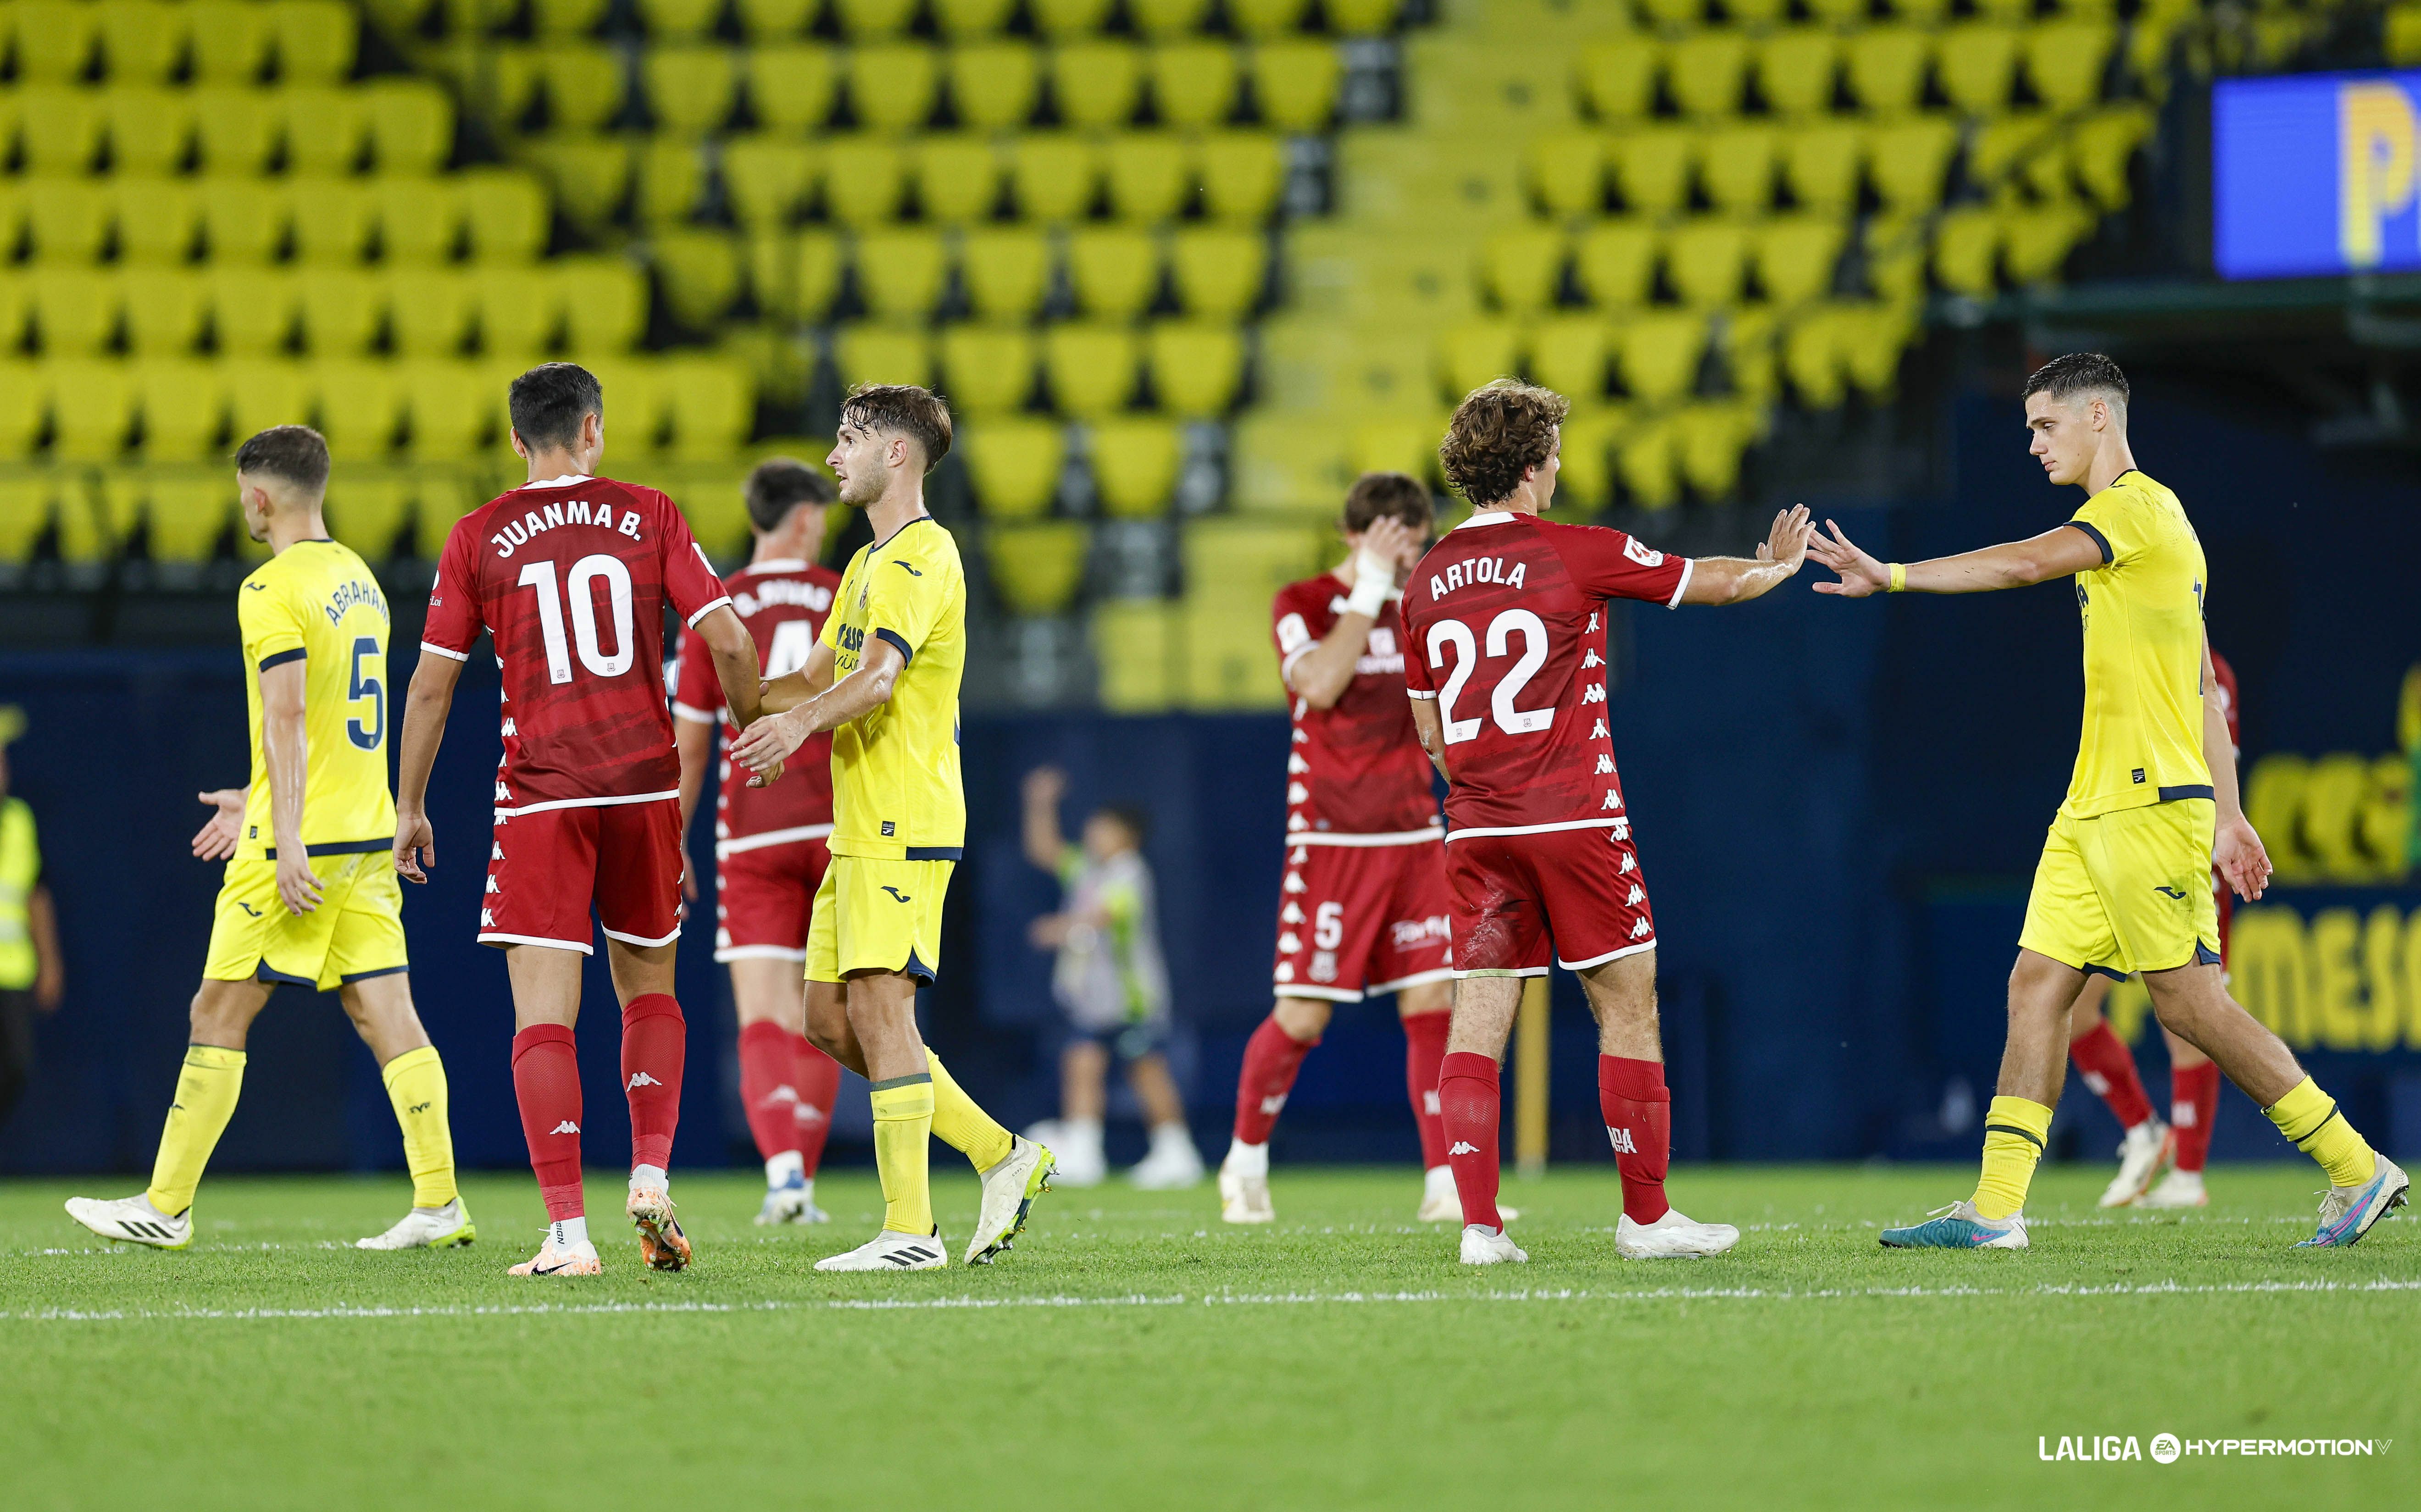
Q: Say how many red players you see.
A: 5